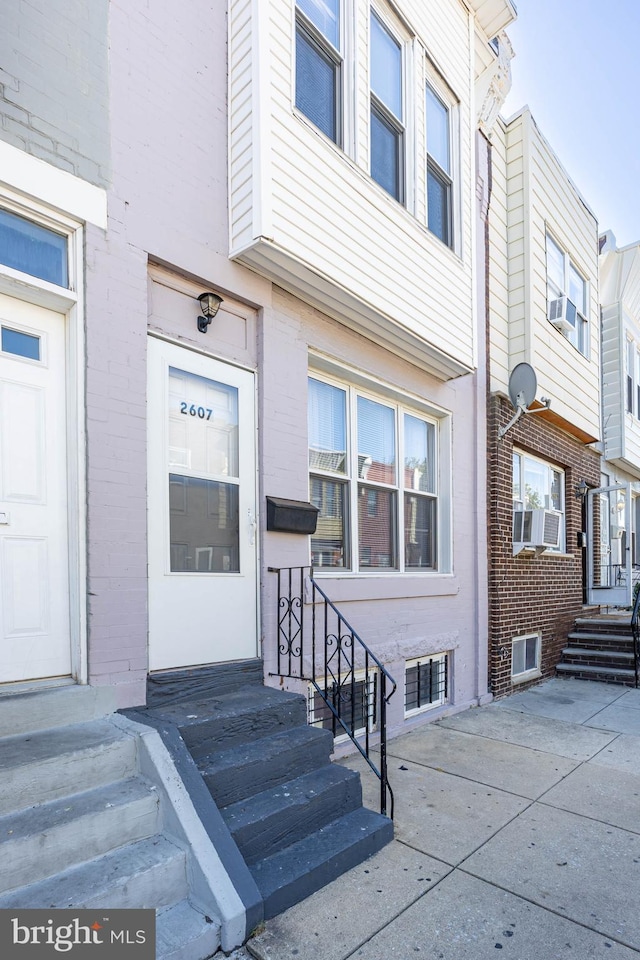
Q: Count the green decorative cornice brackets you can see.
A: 0